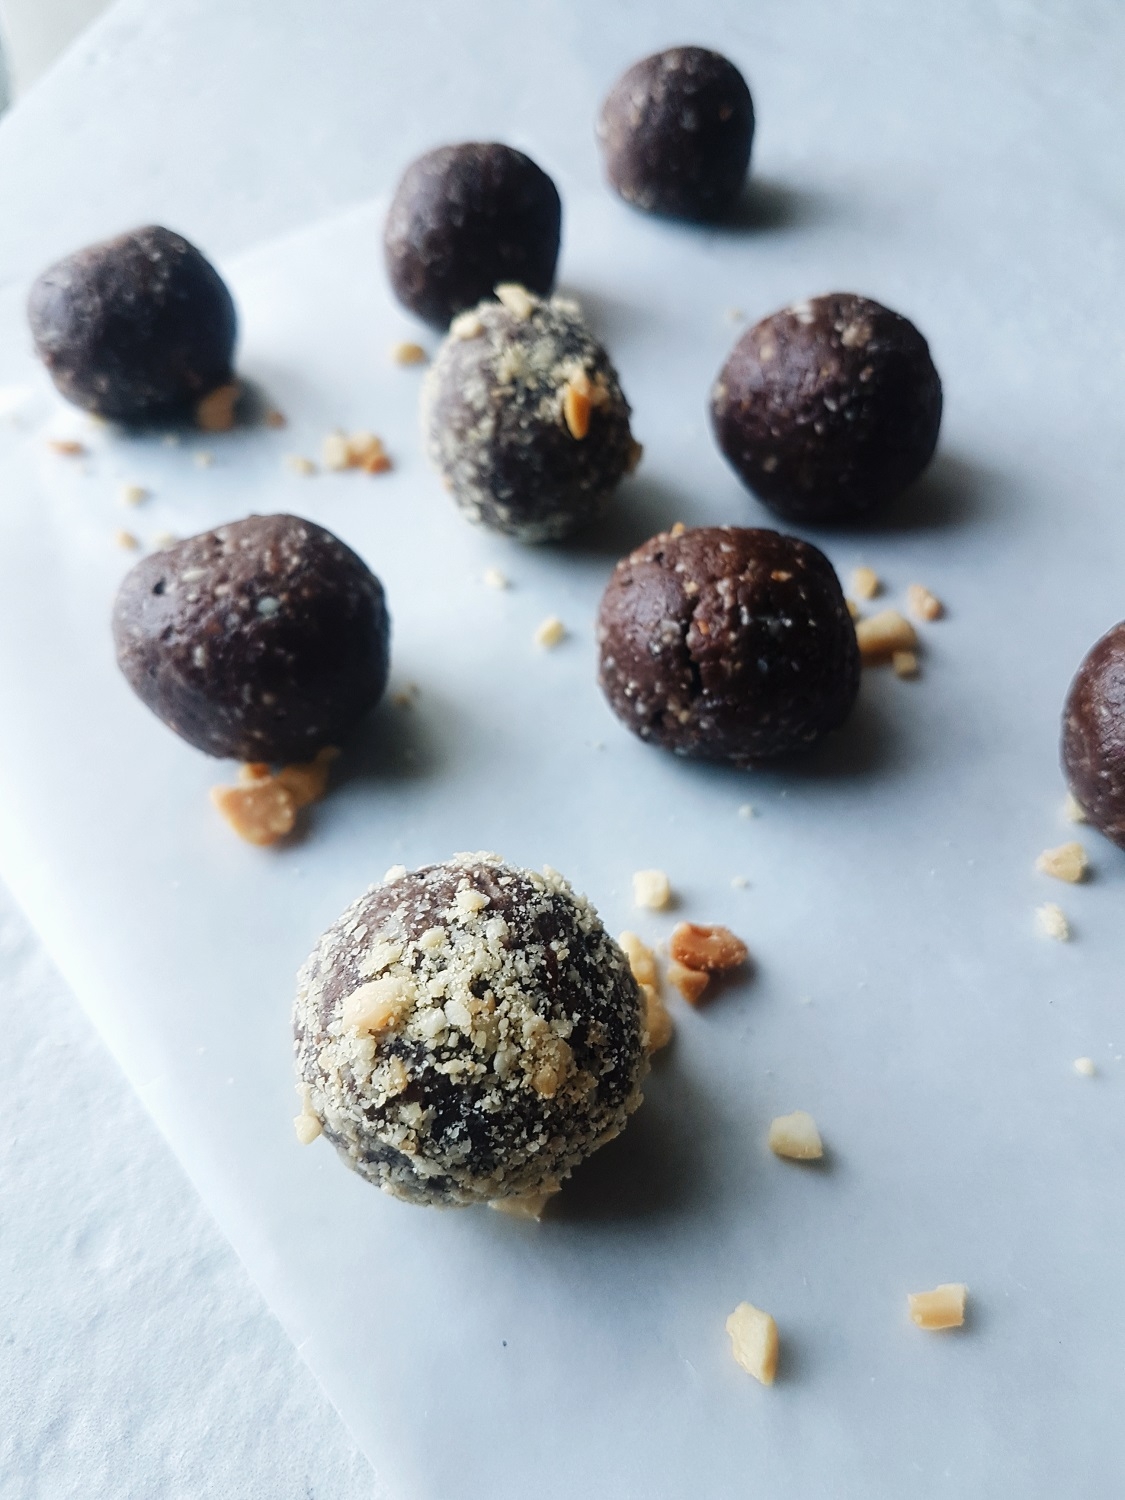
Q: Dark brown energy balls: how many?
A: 7